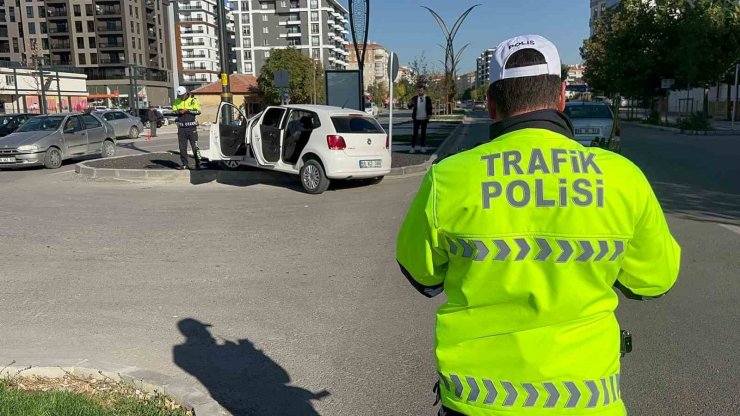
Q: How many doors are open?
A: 2